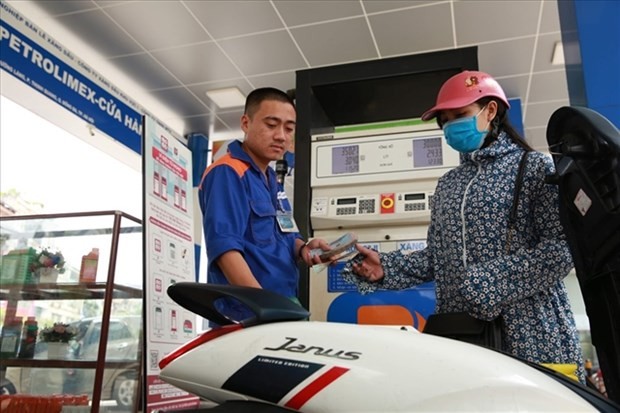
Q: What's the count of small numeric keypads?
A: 2